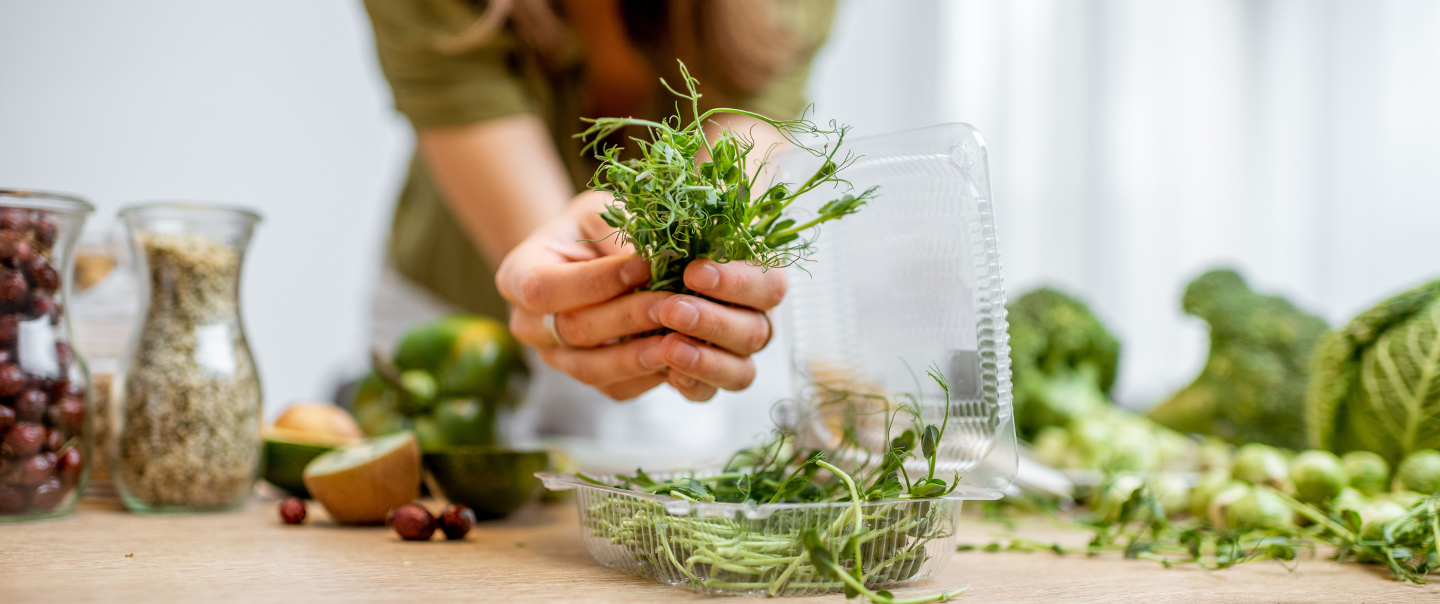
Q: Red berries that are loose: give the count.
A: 3